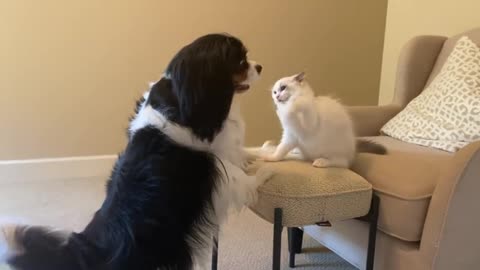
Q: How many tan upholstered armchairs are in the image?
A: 1